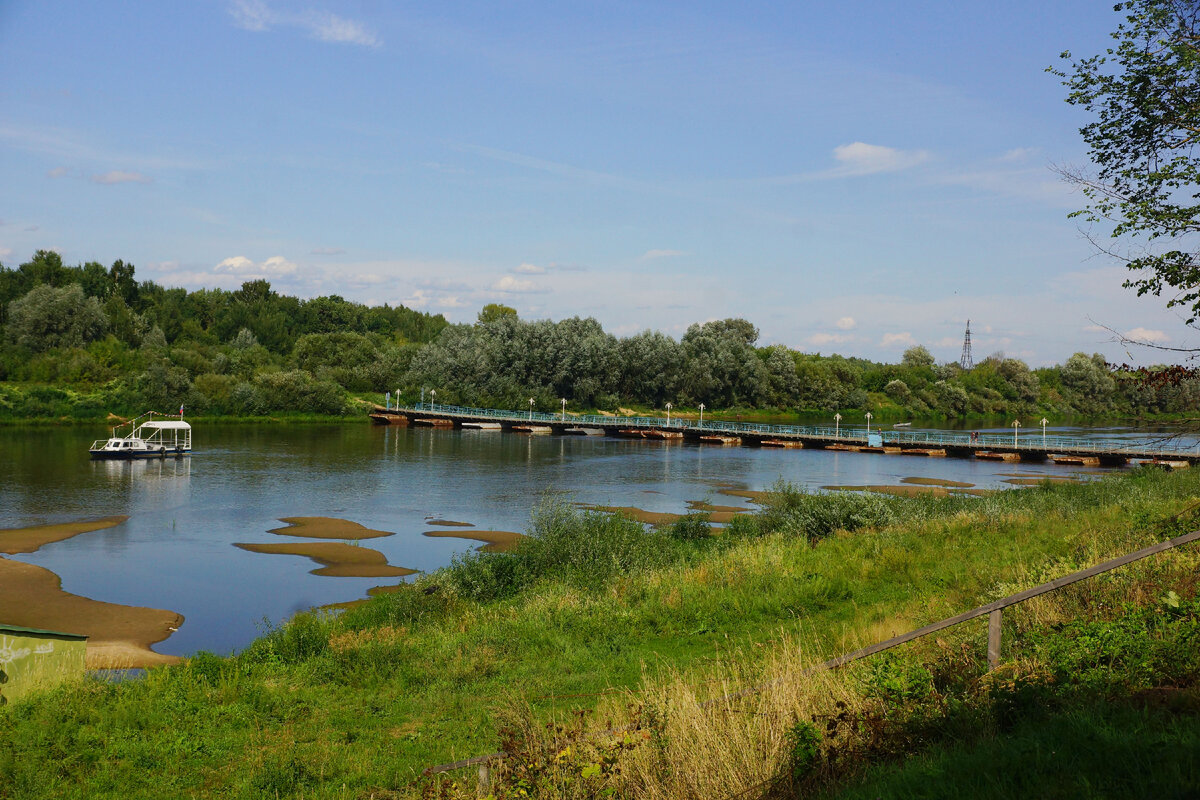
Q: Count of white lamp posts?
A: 10